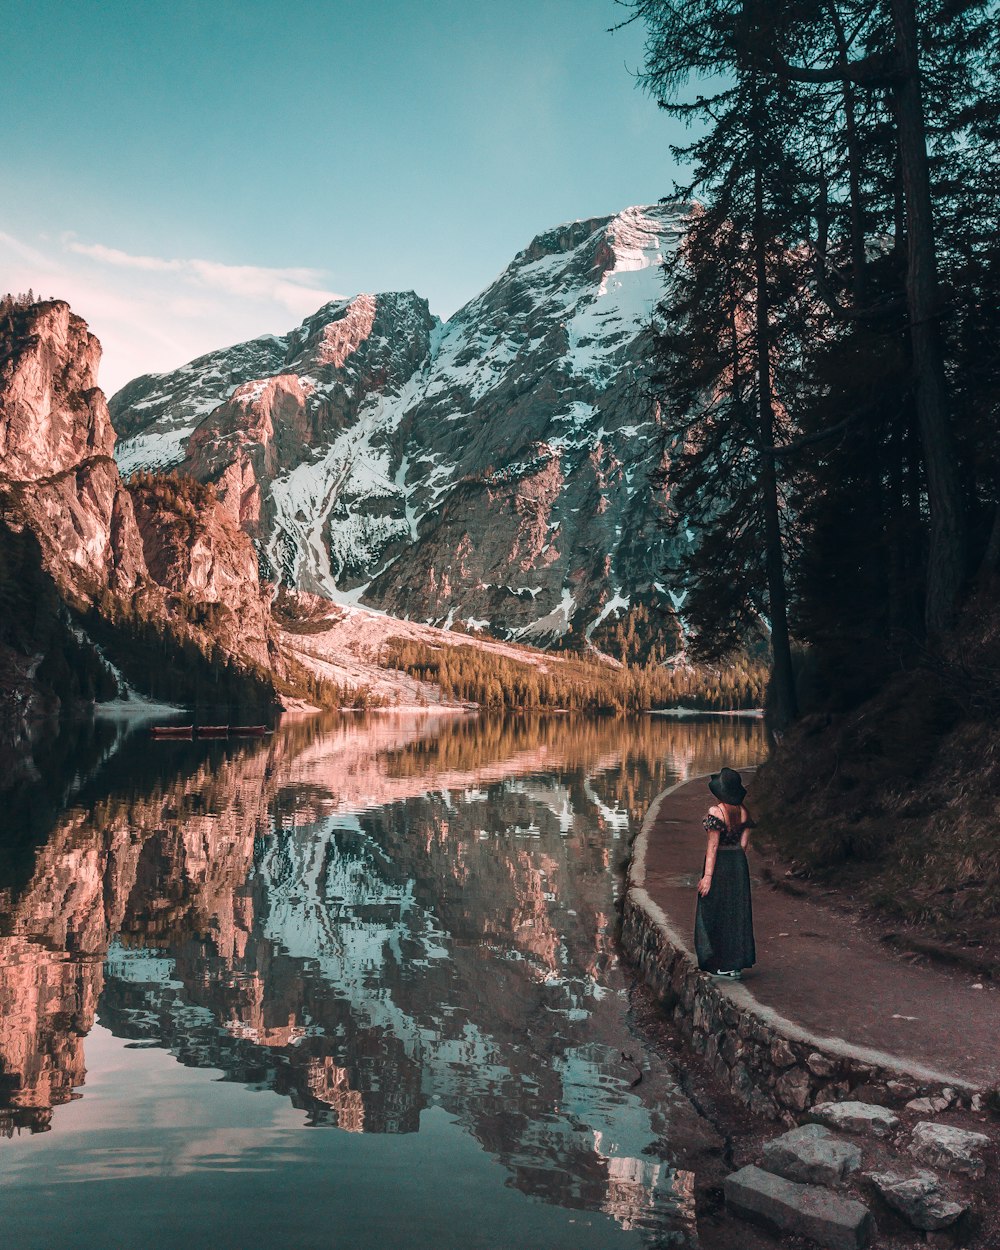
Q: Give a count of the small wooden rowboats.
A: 3